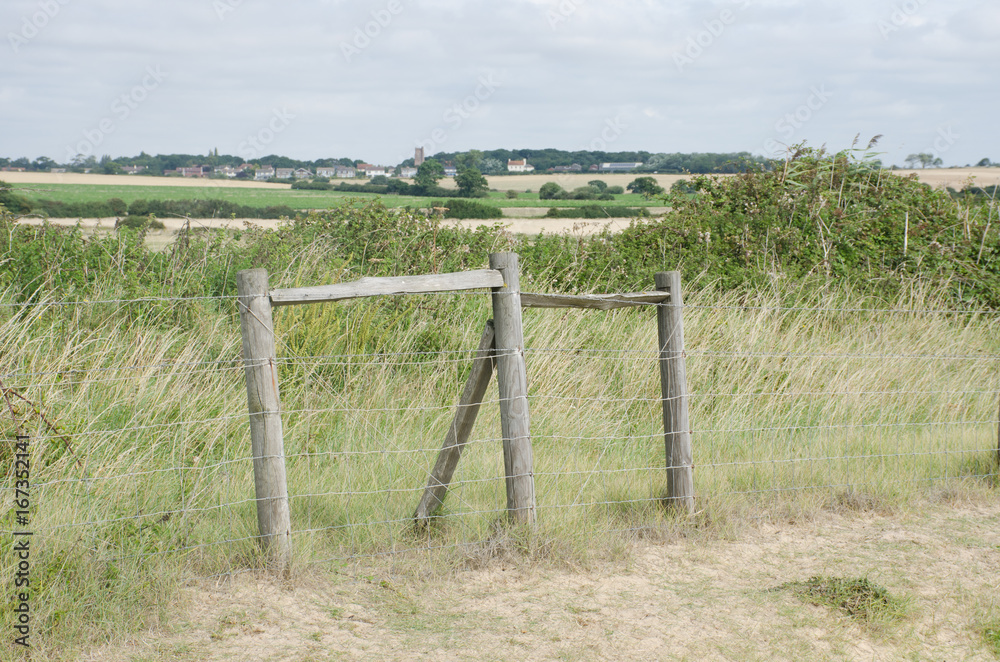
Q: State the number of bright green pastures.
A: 1